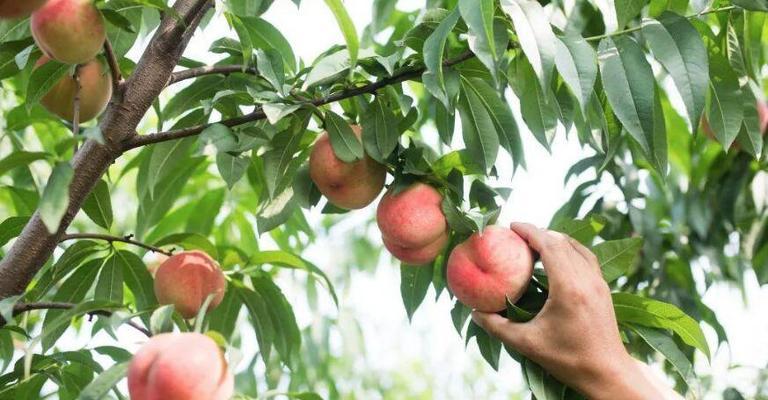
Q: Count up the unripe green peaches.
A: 0